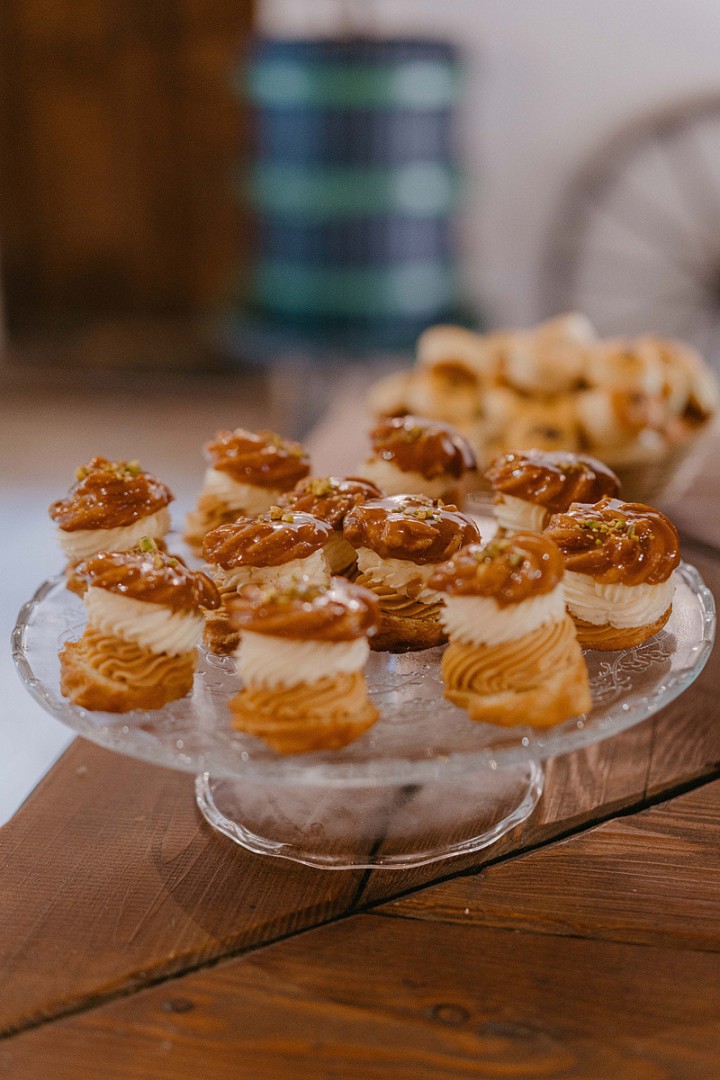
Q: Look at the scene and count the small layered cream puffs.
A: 11